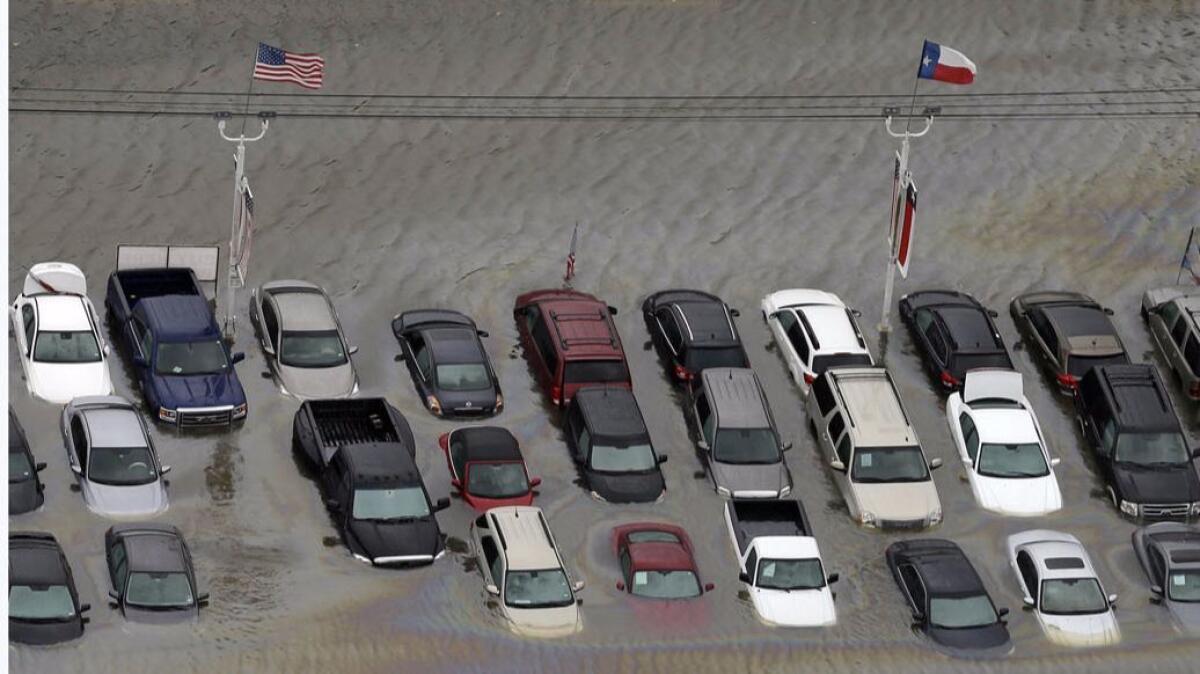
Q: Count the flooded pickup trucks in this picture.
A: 3